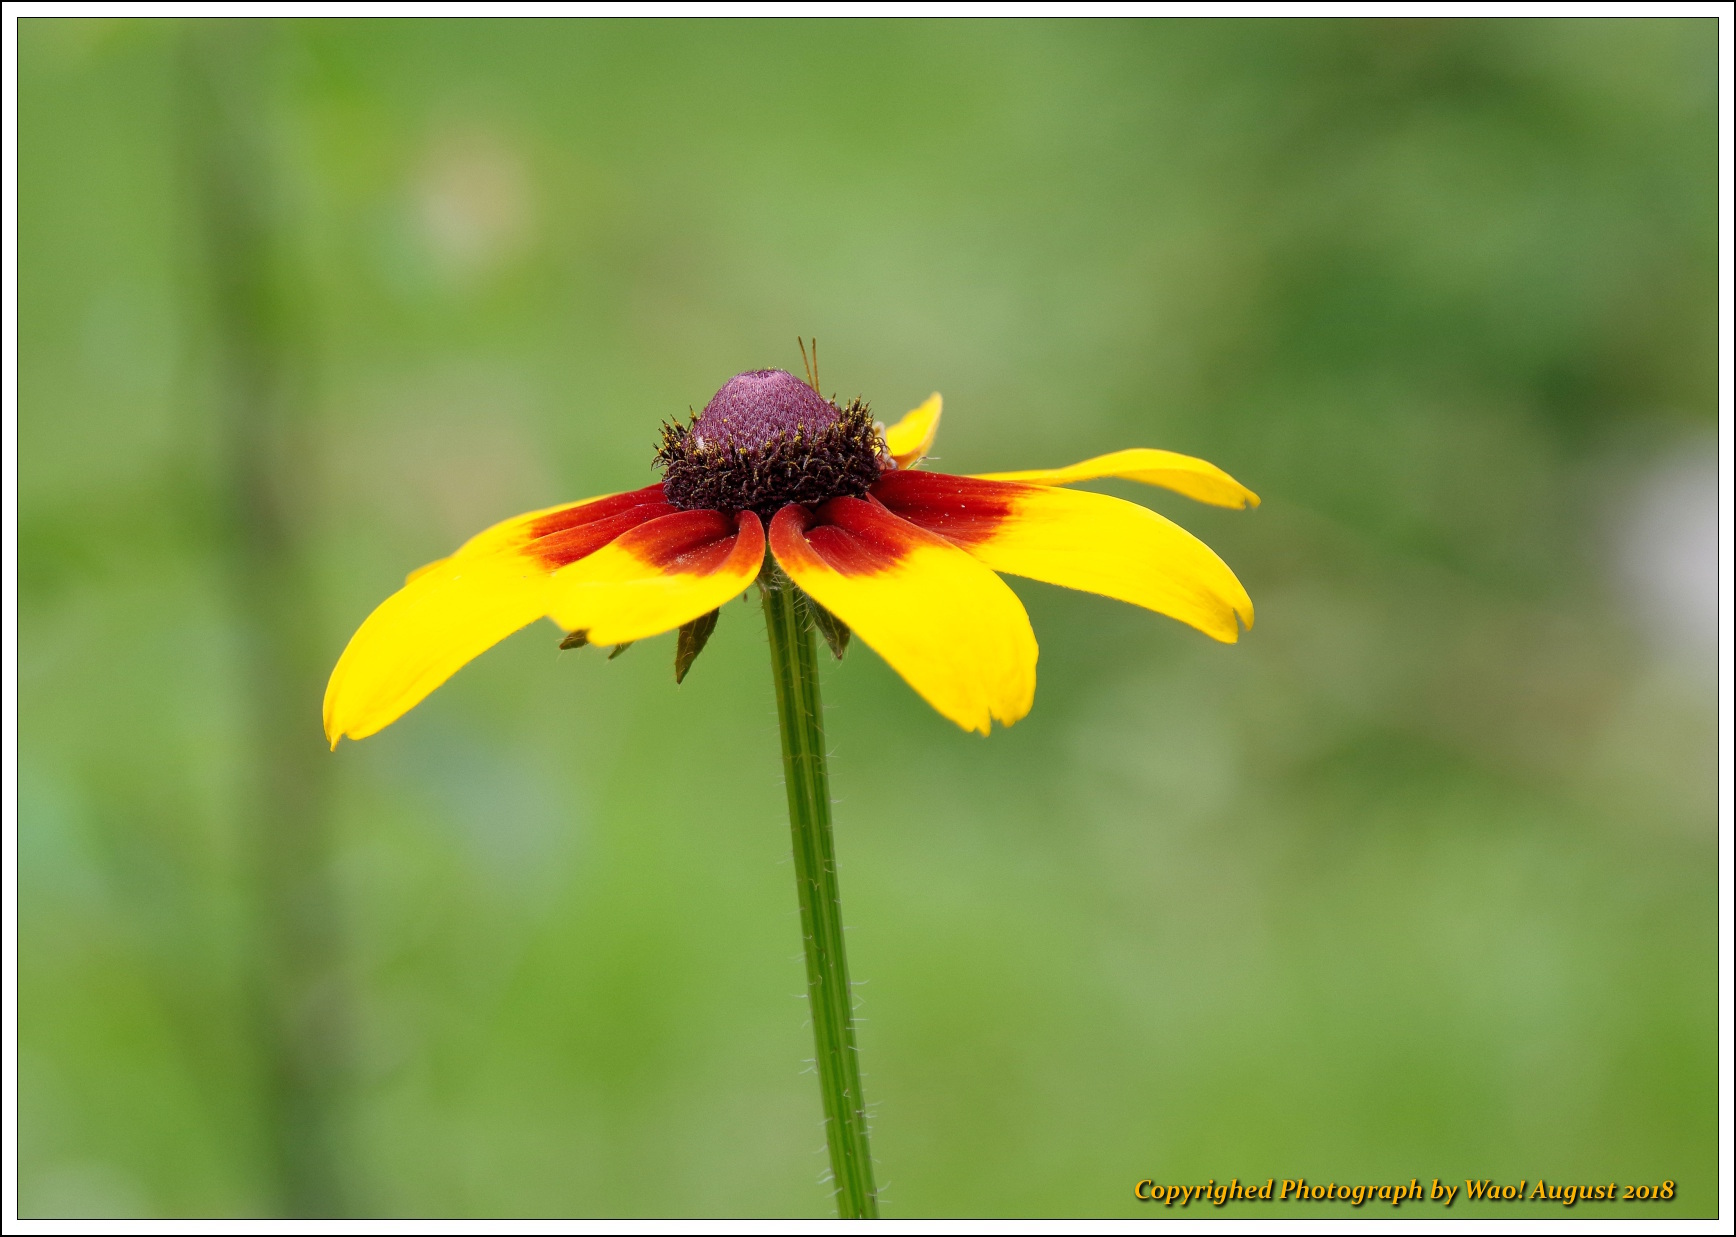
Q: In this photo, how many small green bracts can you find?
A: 4